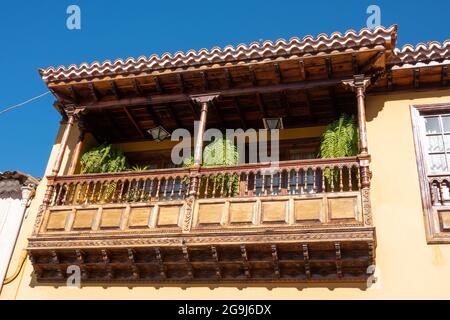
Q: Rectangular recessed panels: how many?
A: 10